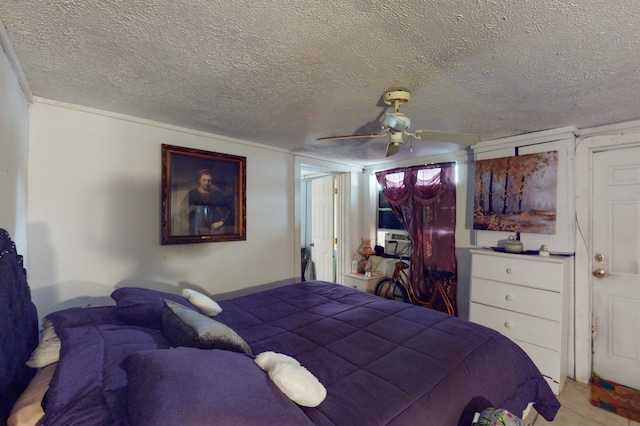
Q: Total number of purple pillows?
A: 2